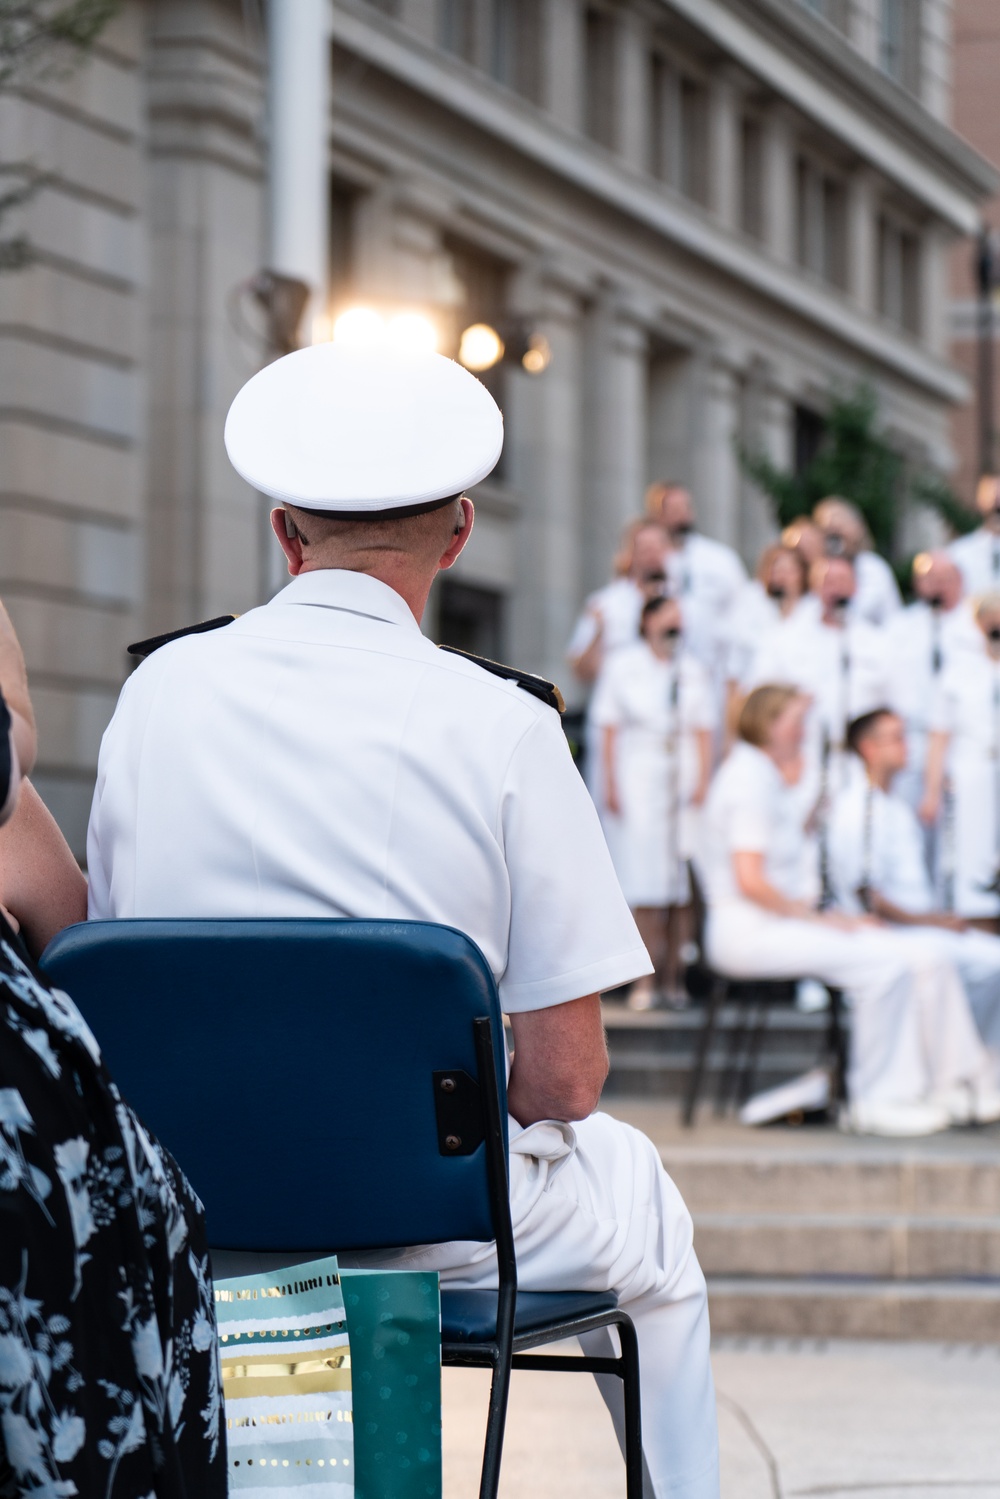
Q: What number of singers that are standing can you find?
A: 10